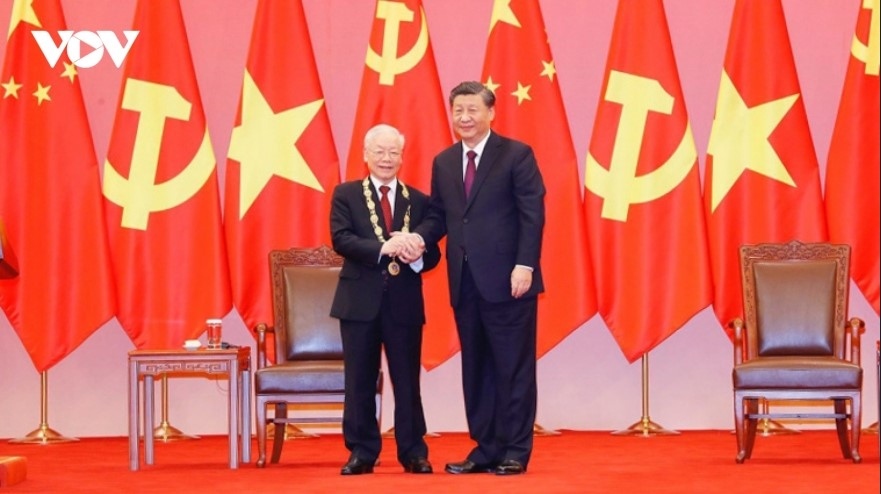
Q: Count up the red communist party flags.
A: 4